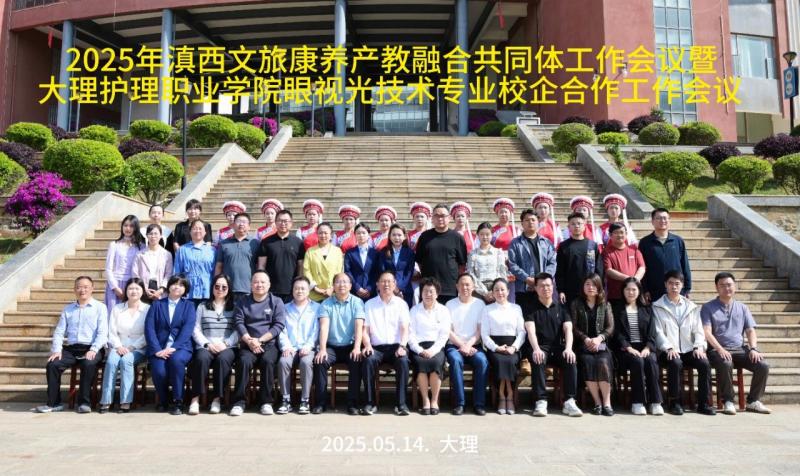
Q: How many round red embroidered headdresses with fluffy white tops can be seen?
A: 11